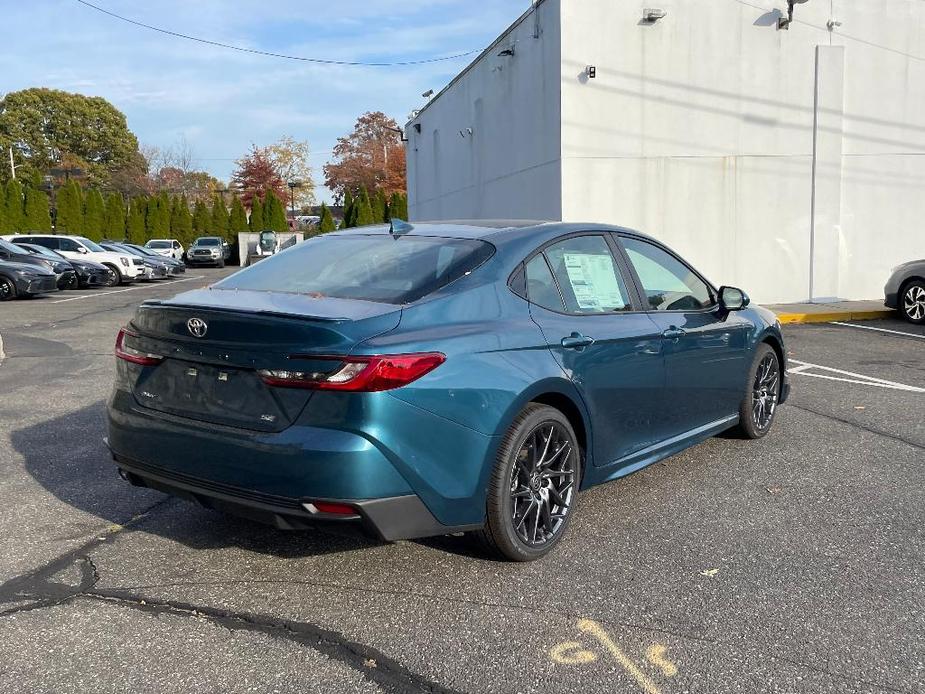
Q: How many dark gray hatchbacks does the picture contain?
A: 0